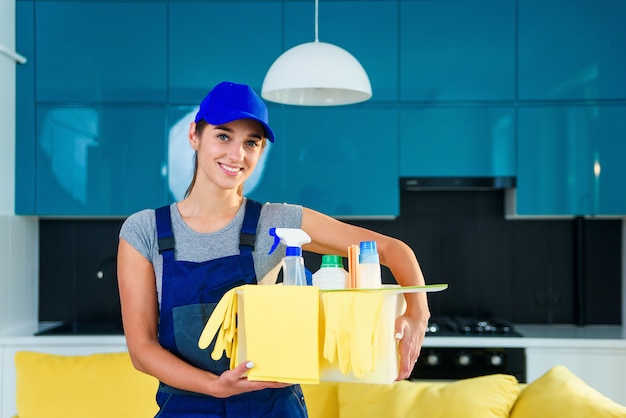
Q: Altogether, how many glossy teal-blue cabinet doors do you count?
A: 10